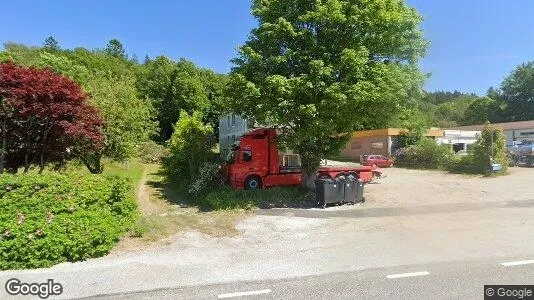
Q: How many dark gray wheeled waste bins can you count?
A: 3